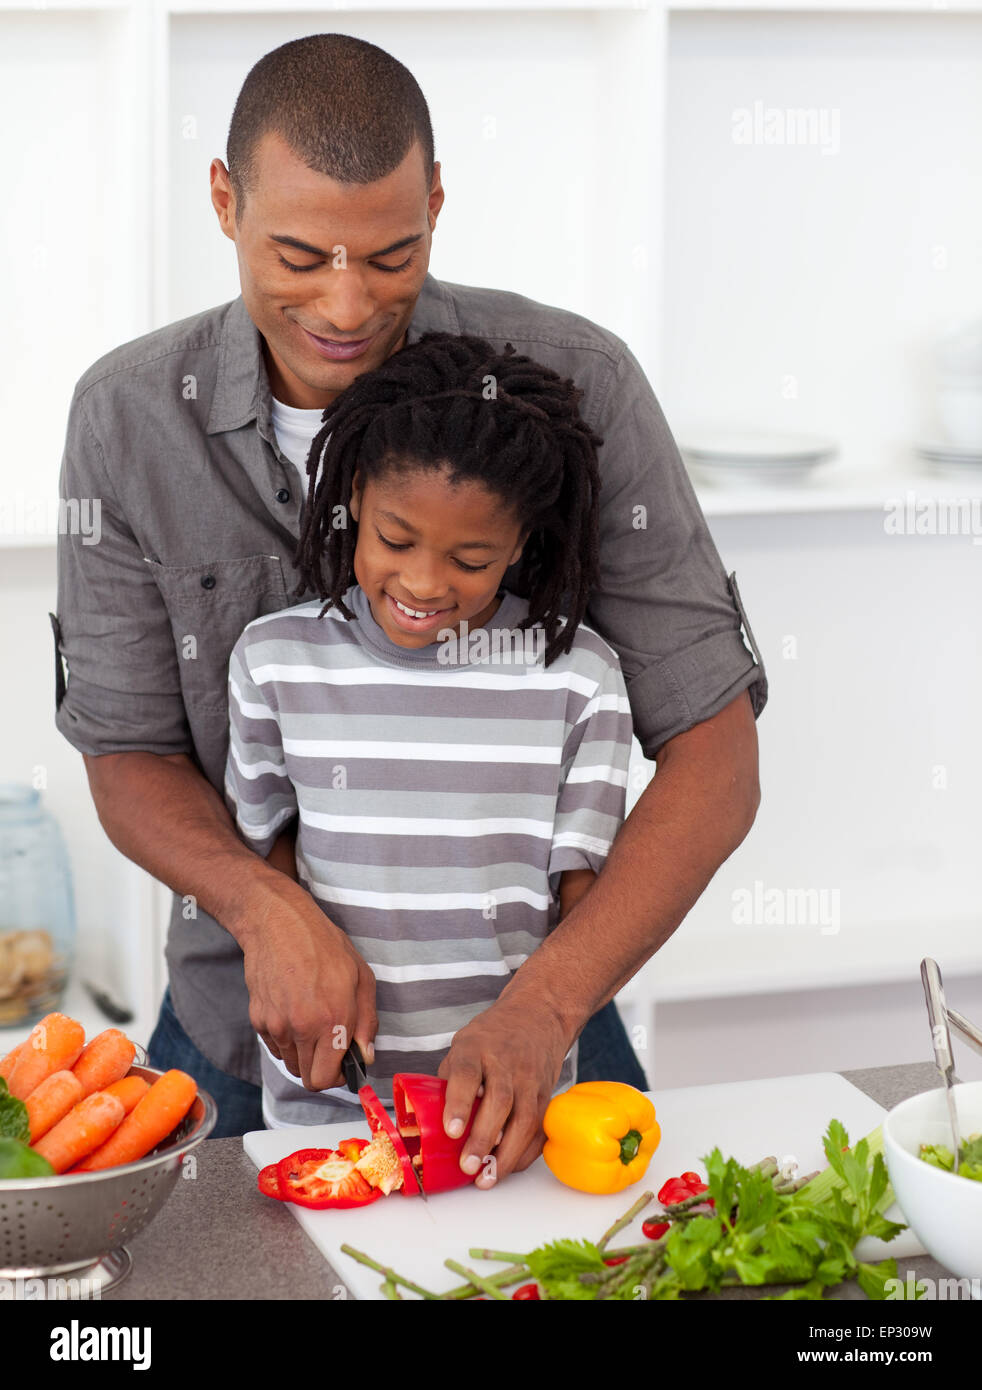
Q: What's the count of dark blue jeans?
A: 1